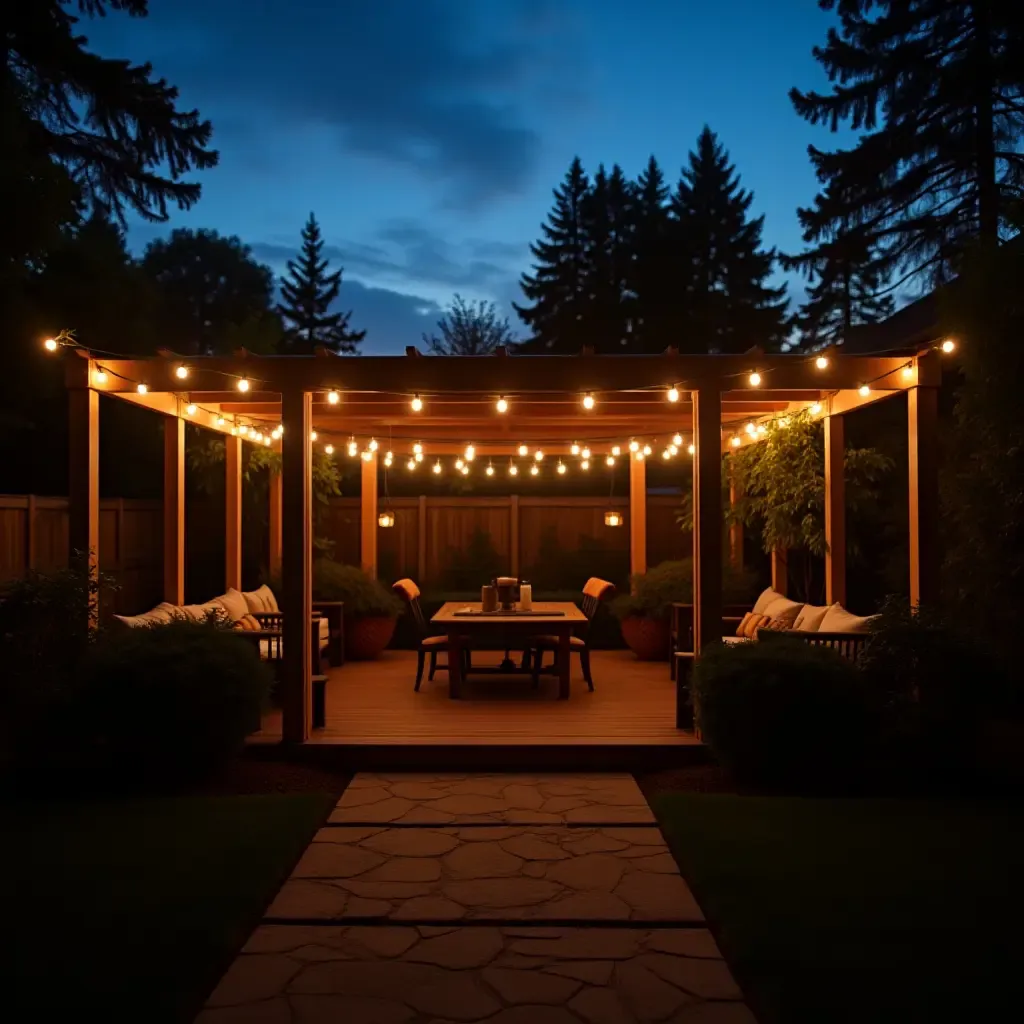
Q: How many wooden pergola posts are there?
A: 12